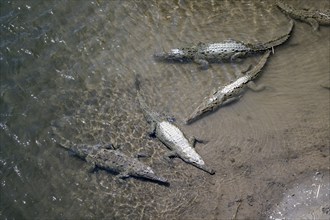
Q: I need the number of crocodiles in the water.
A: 5